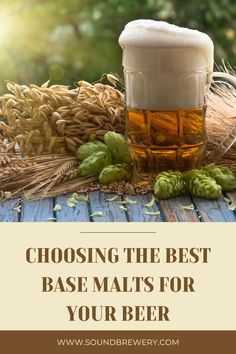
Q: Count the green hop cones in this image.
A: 7